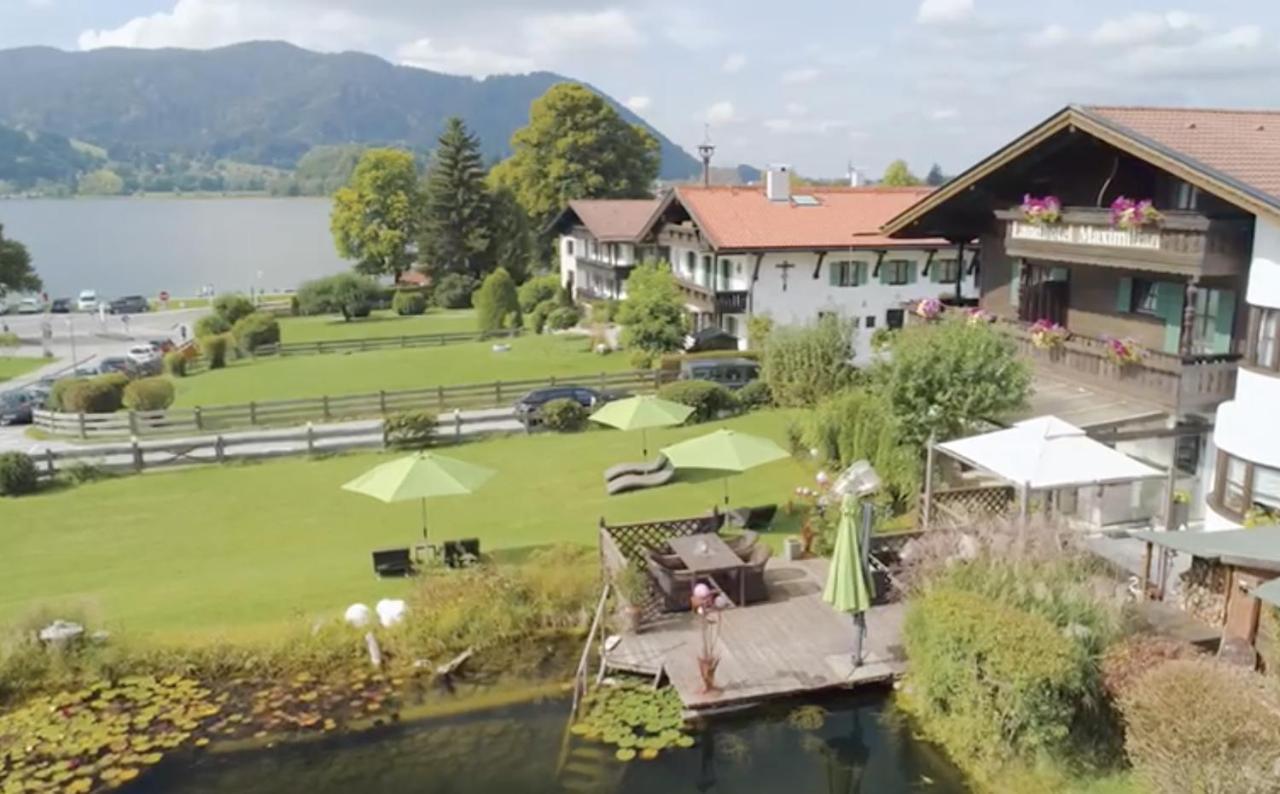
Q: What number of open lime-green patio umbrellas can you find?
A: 3